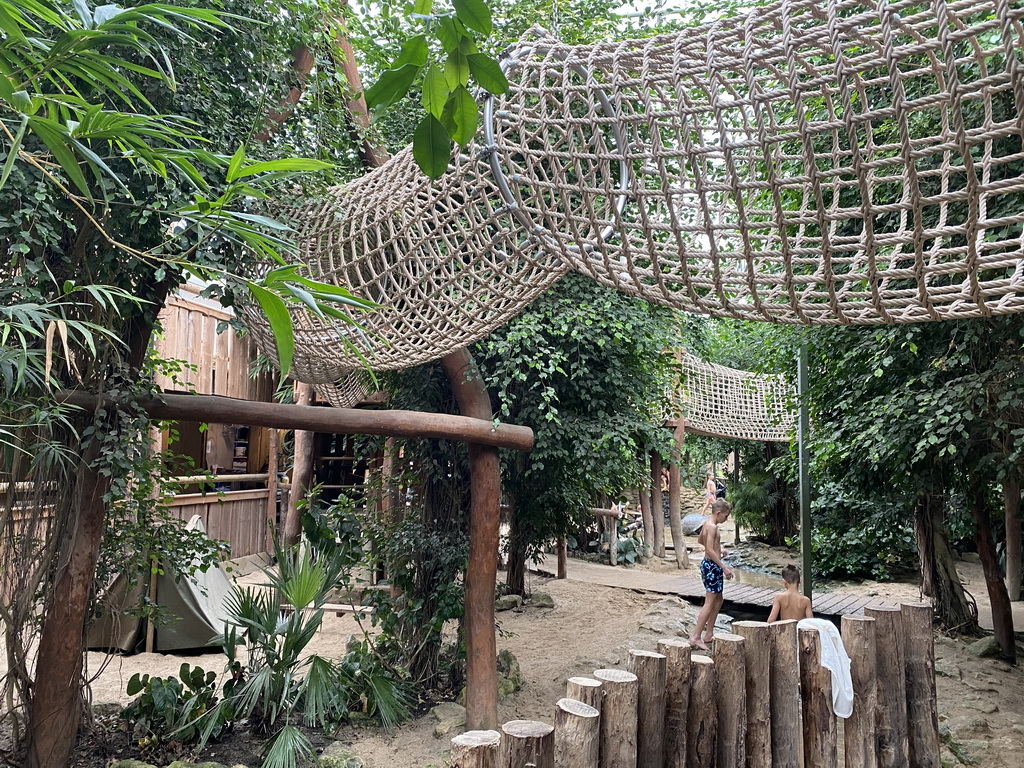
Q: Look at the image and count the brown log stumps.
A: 15